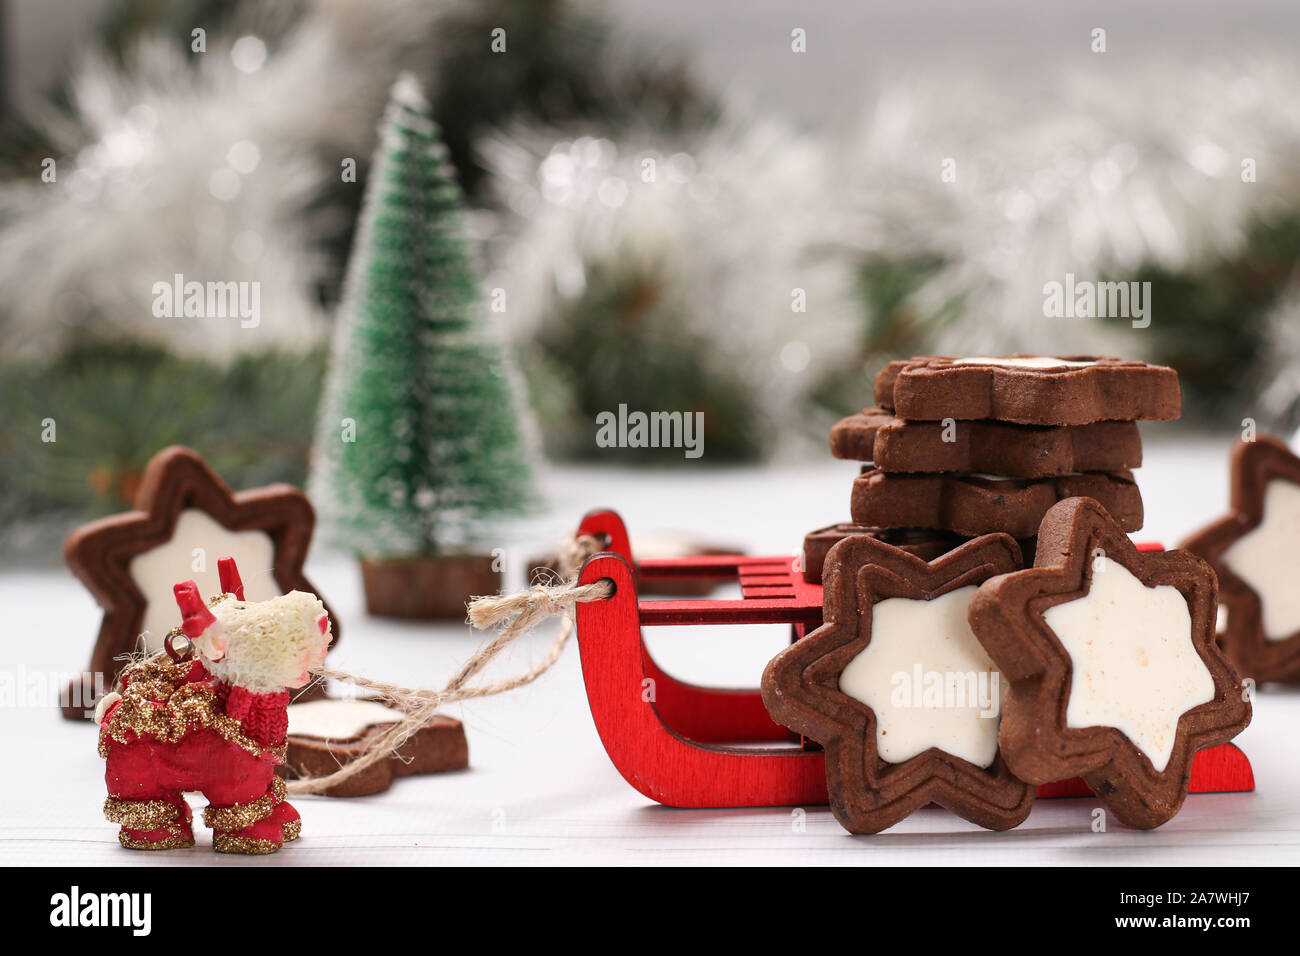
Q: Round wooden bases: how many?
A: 1